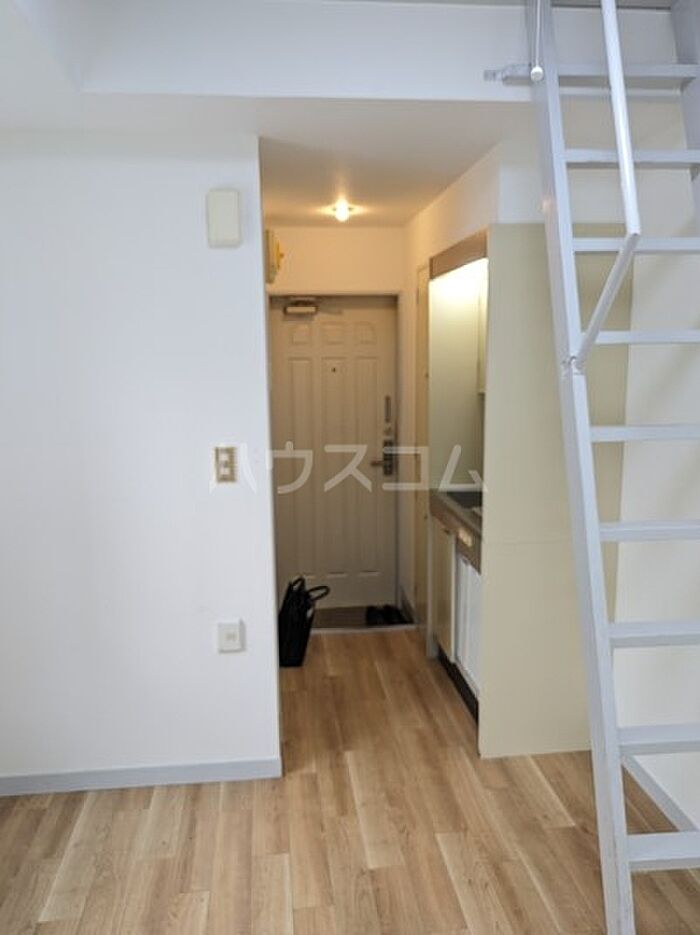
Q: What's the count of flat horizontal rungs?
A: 9